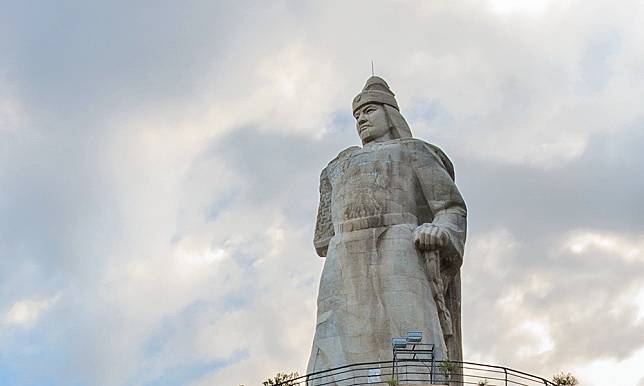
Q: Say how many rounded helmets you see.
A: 1